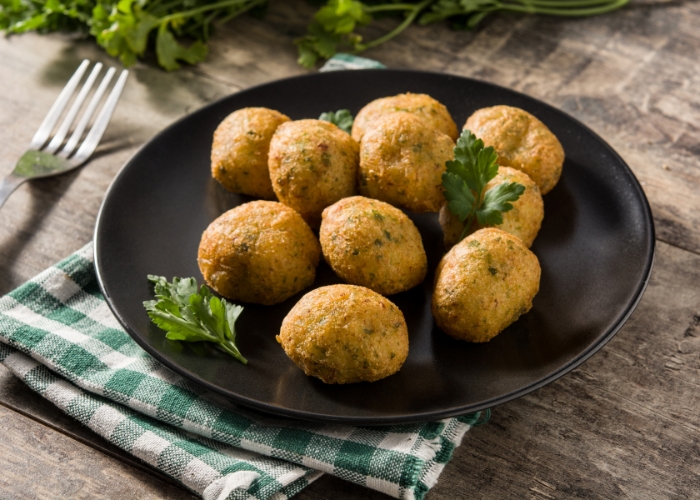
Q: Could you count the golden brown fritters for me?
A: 10